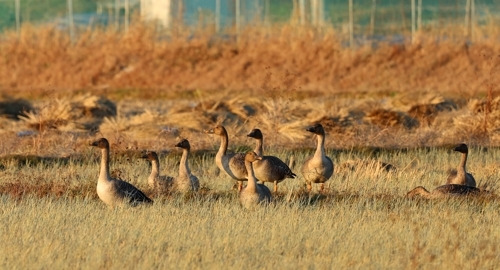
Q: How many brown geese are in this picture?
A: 9